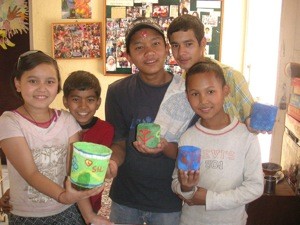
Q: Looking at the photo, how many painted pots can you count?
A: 4